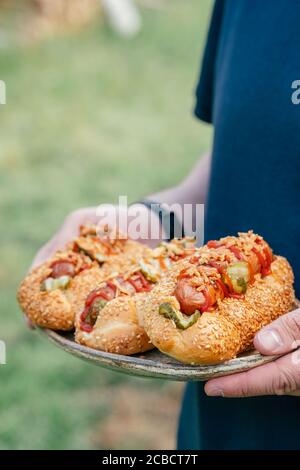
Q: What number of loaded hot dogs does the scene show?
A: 3